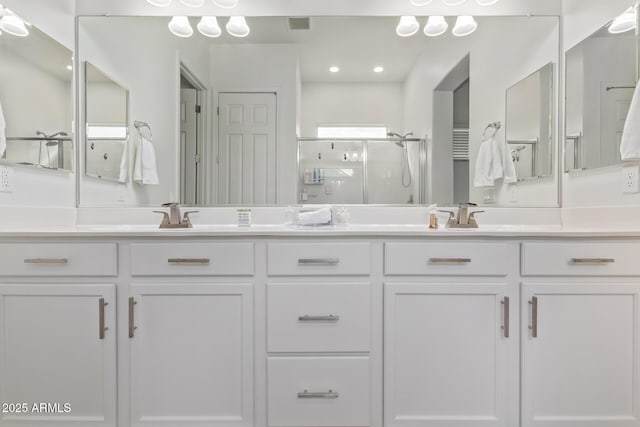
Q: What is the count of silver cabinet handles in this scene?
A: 11